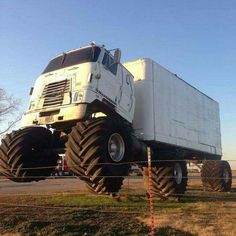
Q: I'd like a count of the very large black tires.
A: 4